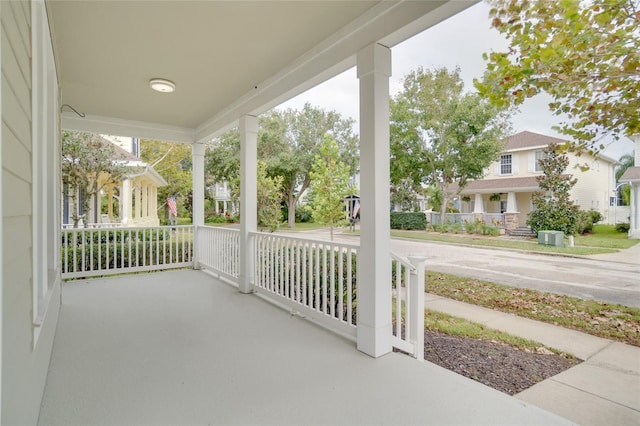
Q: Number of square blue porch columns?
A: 0